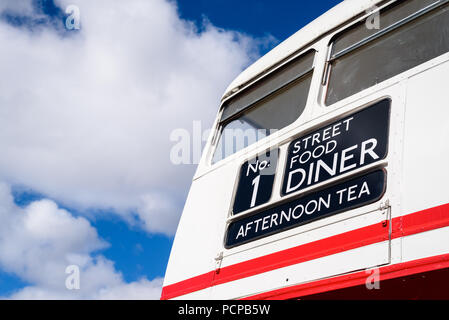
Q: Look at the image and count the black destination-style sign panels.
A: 3